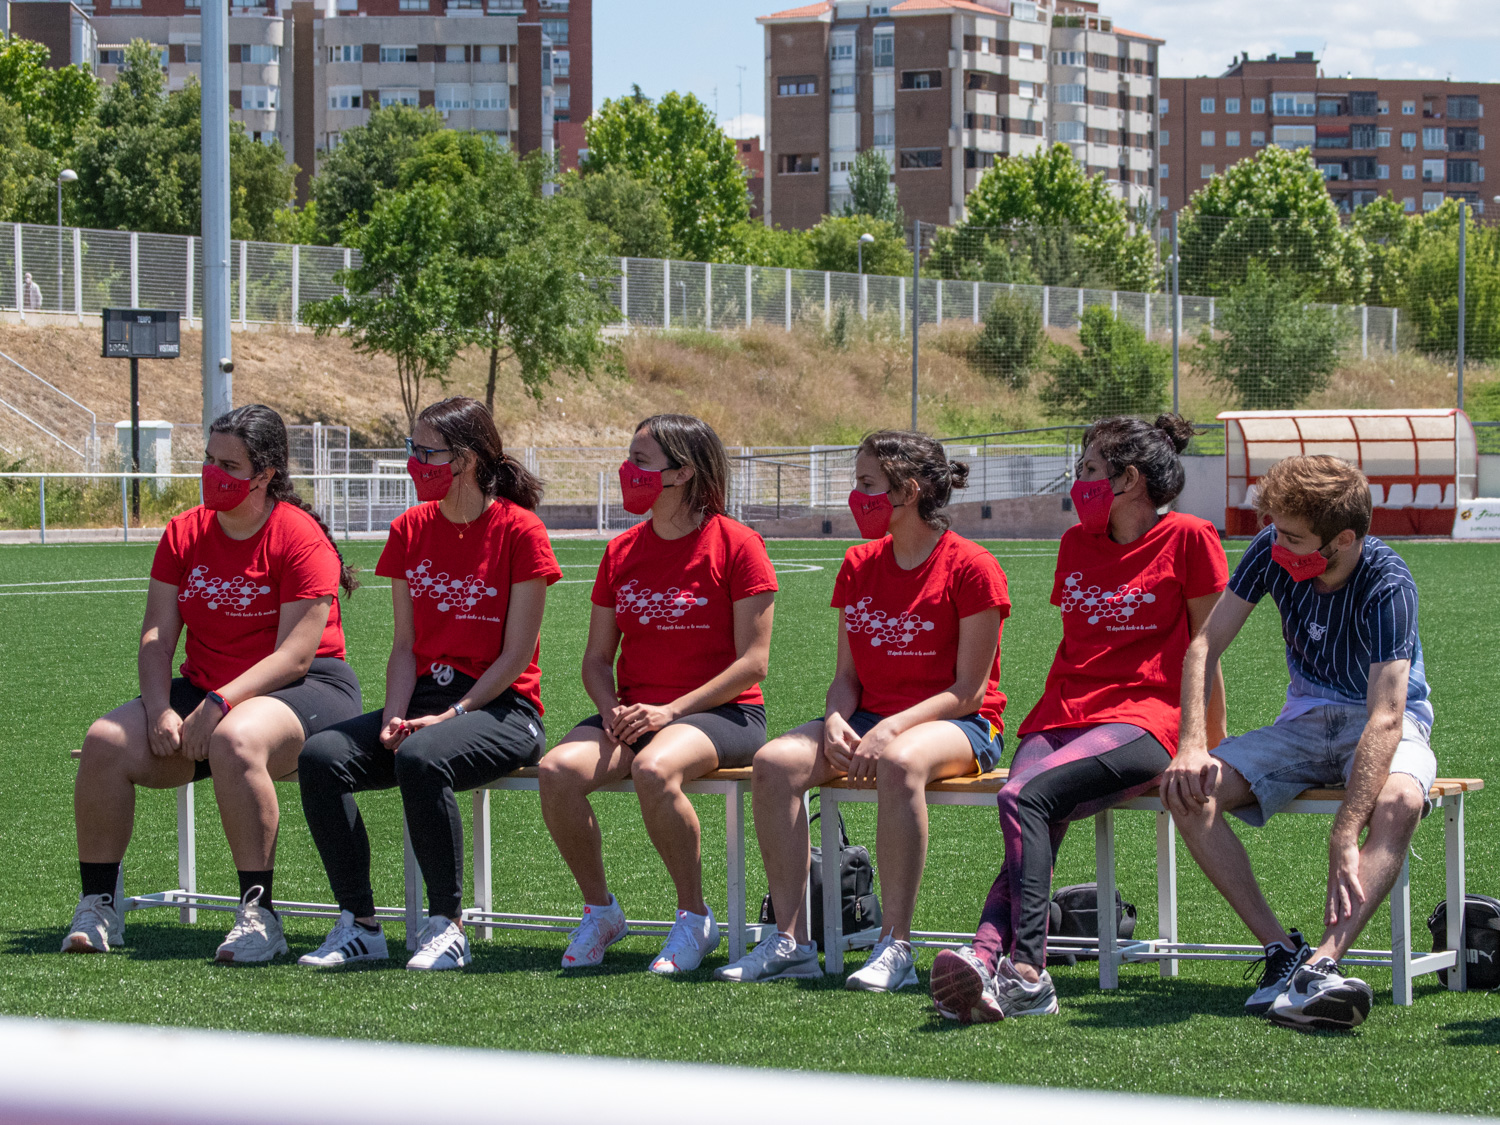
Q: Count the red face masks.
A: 6